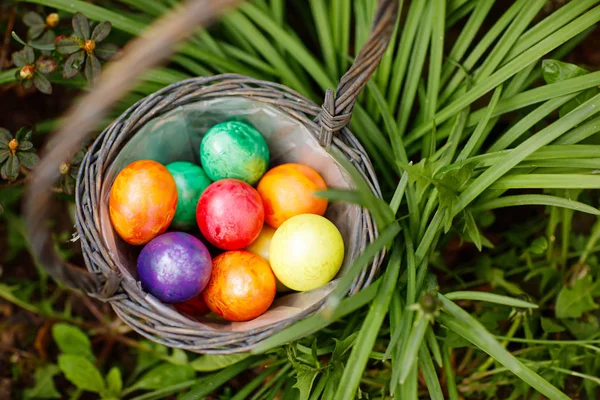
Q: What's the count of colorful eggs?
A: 10